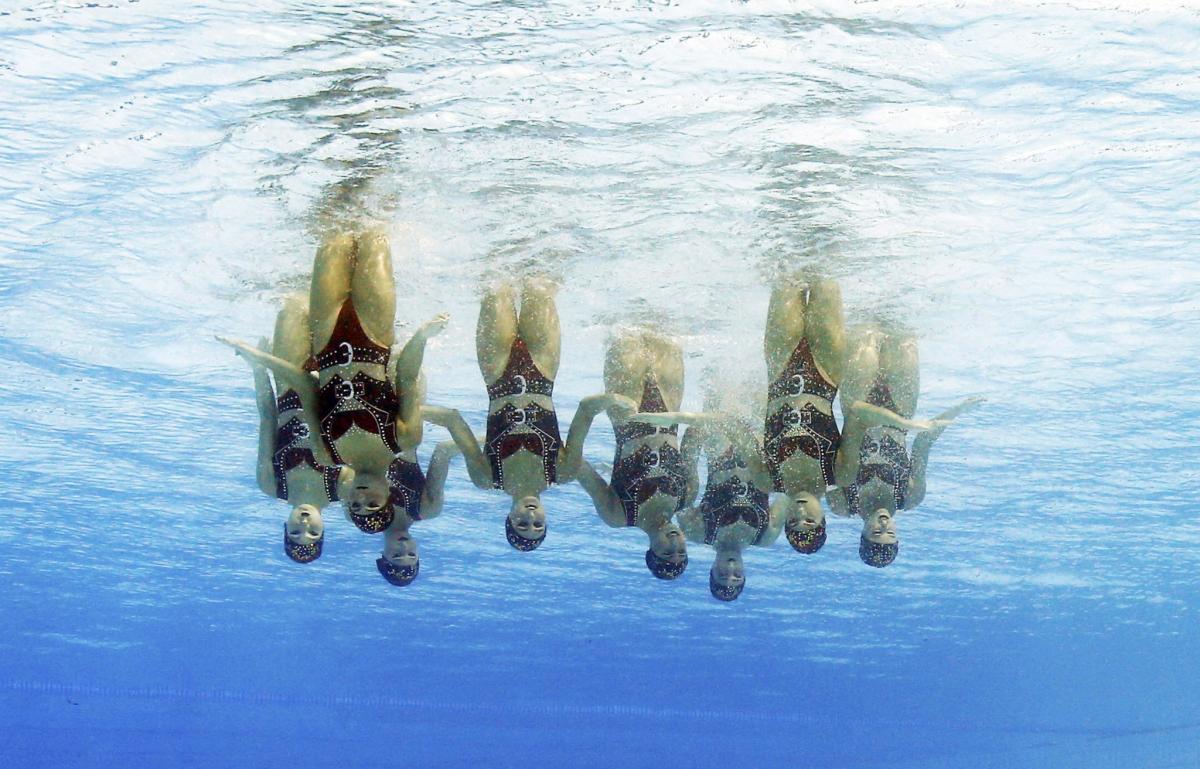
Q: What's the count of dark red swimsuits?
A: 8